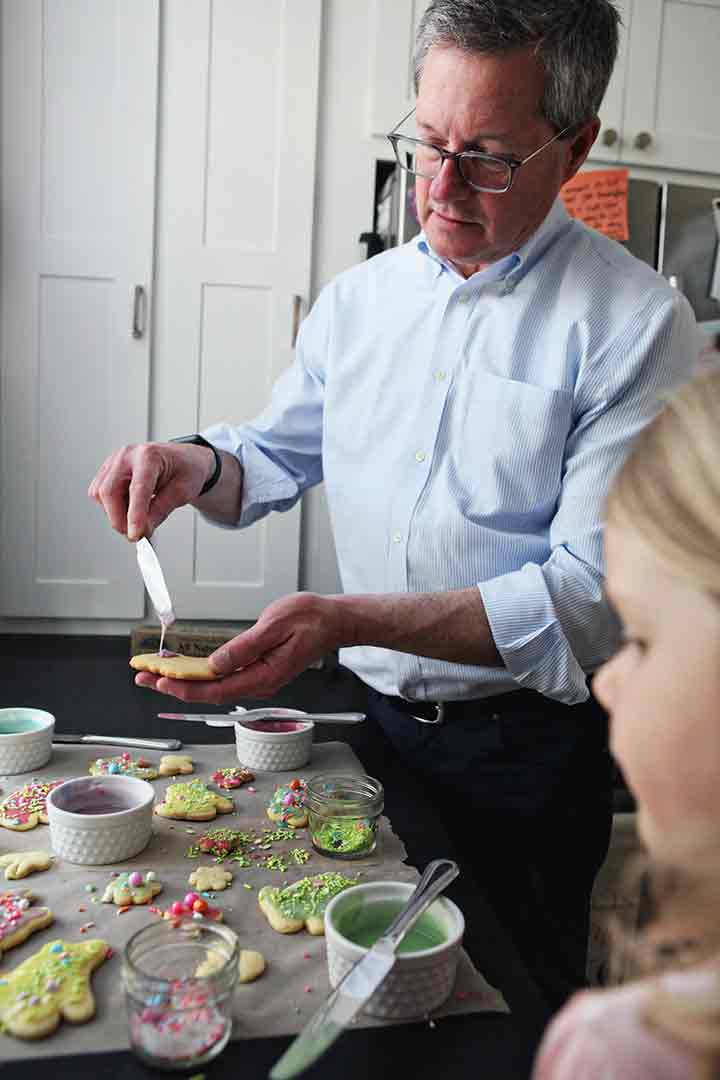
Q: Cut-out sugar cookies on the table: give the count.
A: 15